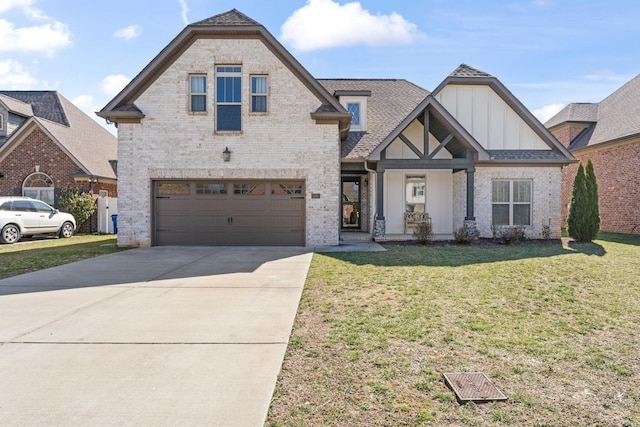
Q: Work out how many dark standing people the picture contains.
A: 0